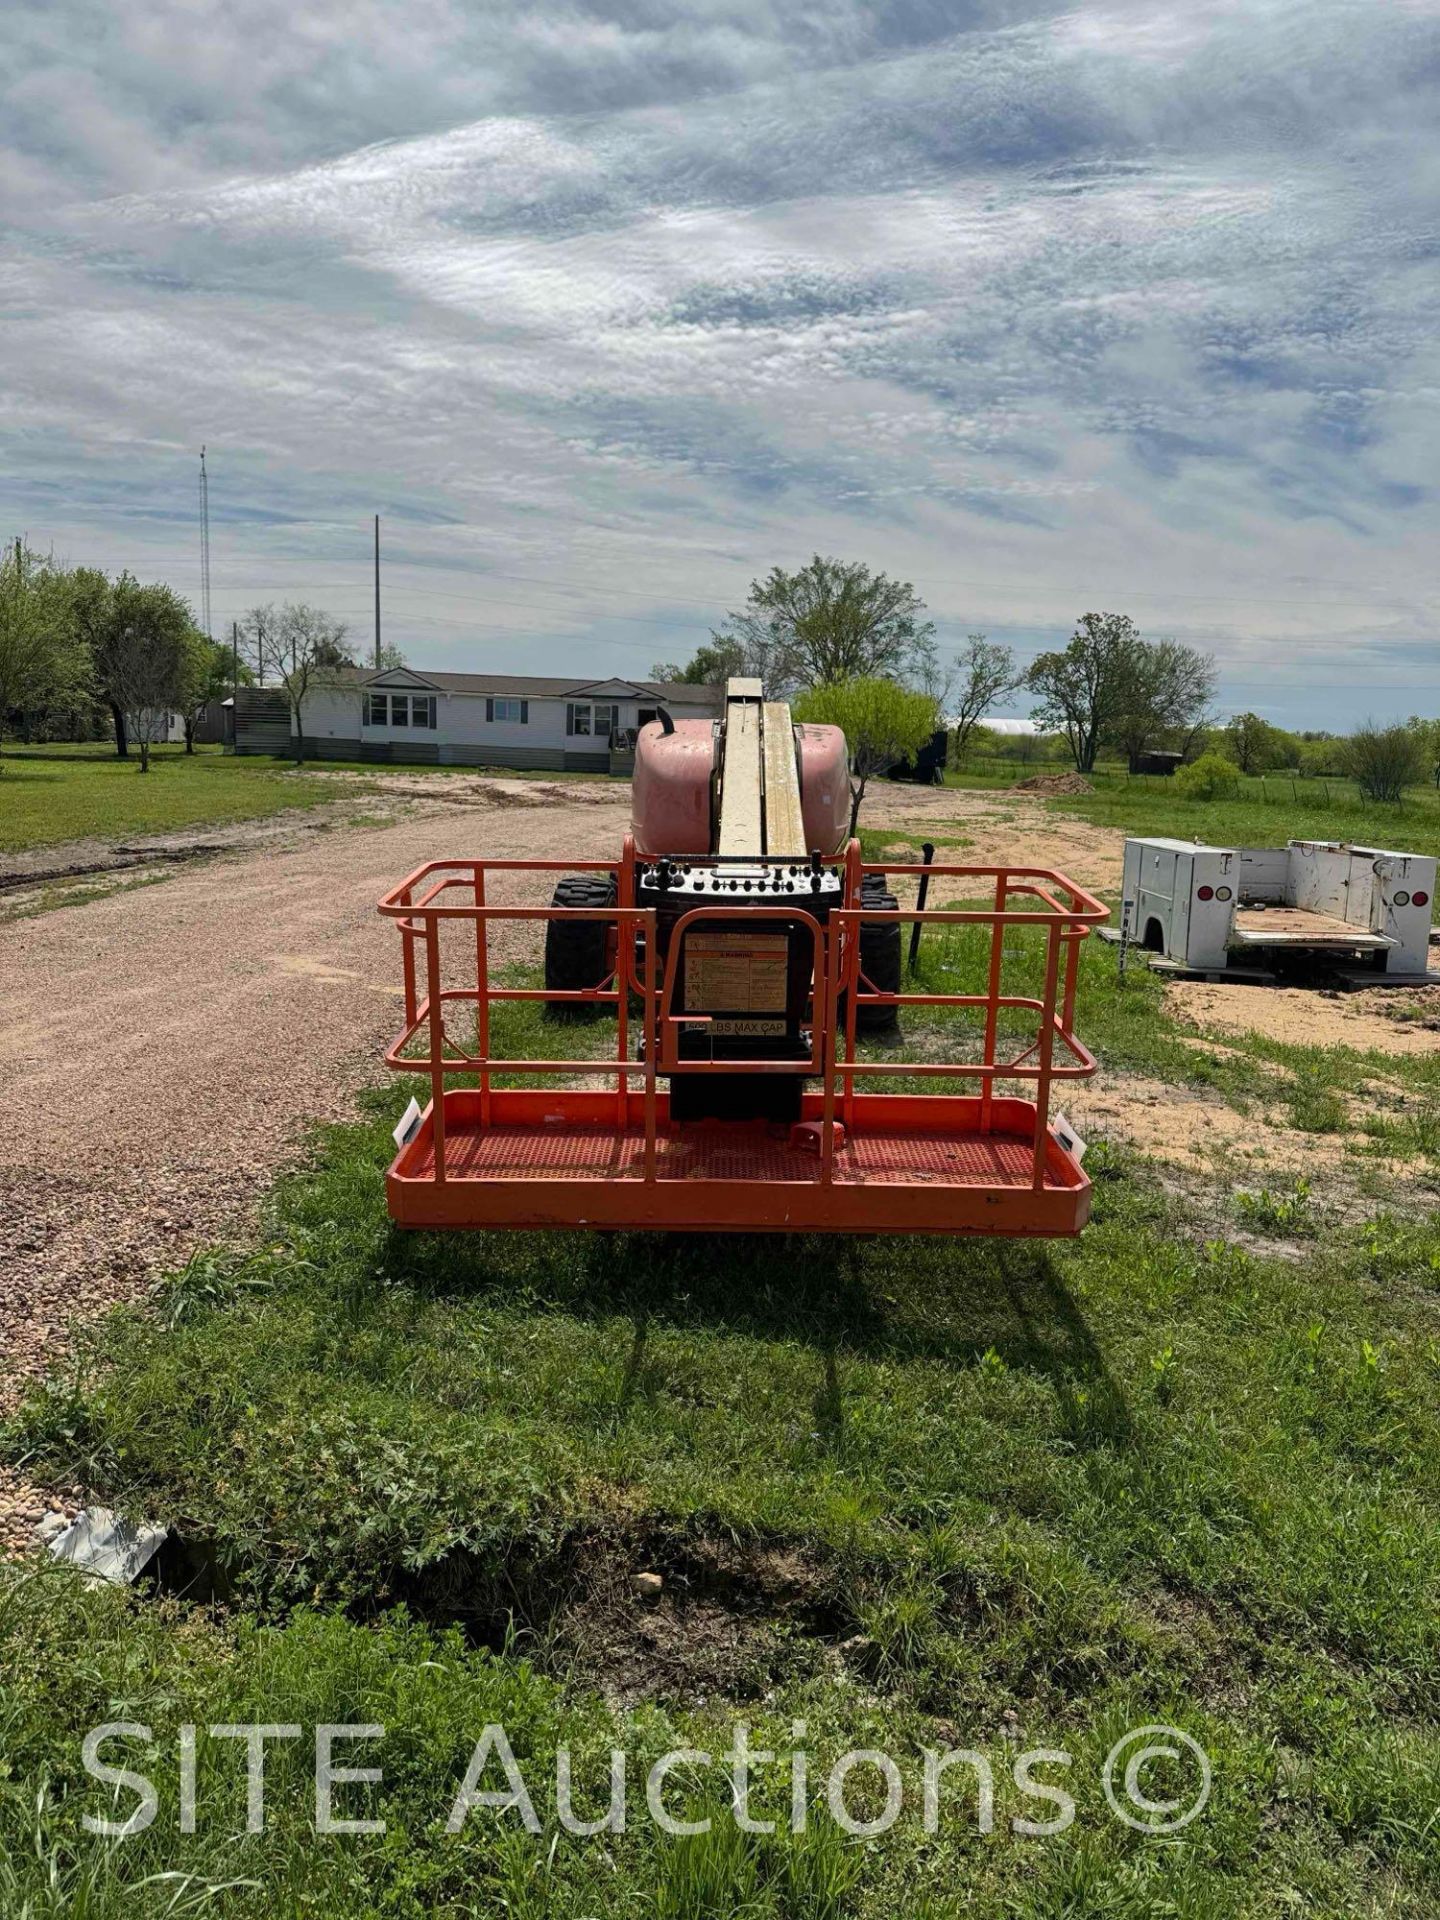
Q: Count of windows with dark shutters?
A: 3